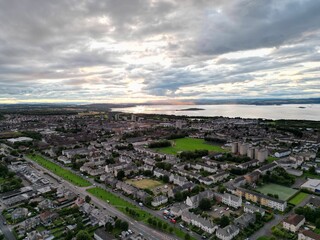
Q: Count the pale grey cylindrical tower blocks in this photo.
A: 4